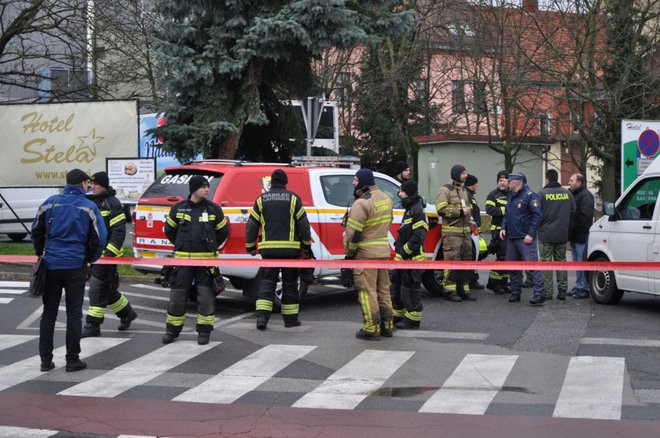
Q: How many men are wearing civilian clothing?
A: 2